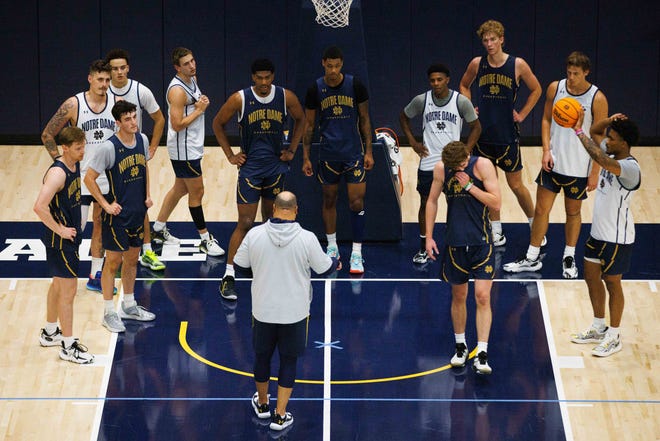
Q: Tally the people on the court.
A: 13